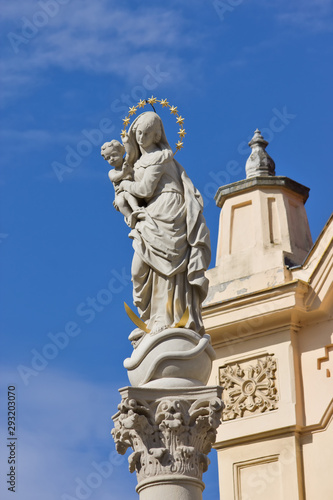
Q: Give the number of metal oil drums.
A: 0